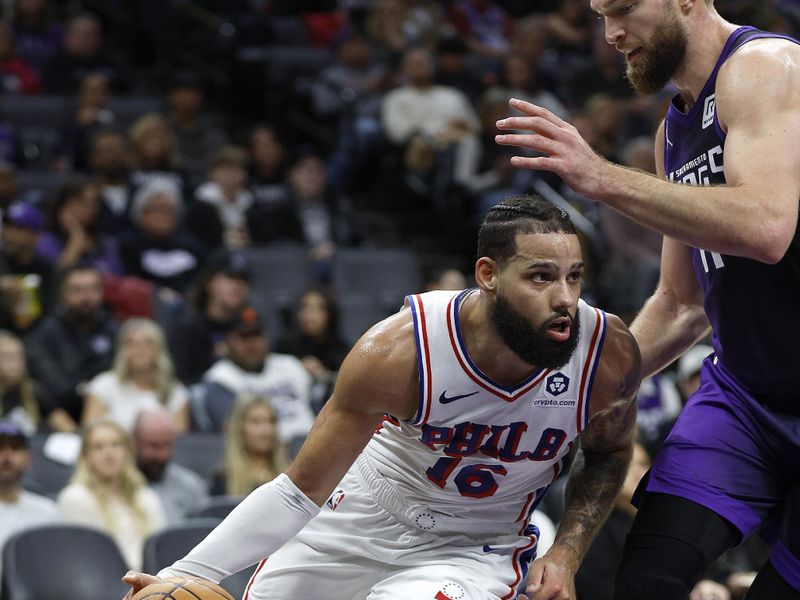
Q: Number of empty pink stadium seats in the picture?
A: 0